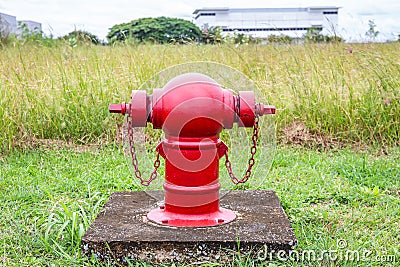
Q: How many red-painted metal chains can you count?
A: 2